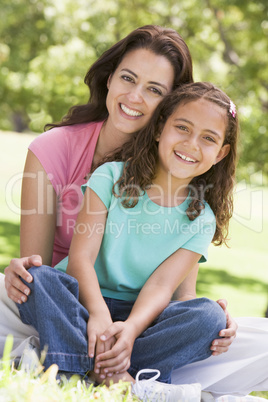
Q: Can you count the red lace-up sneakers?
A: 0